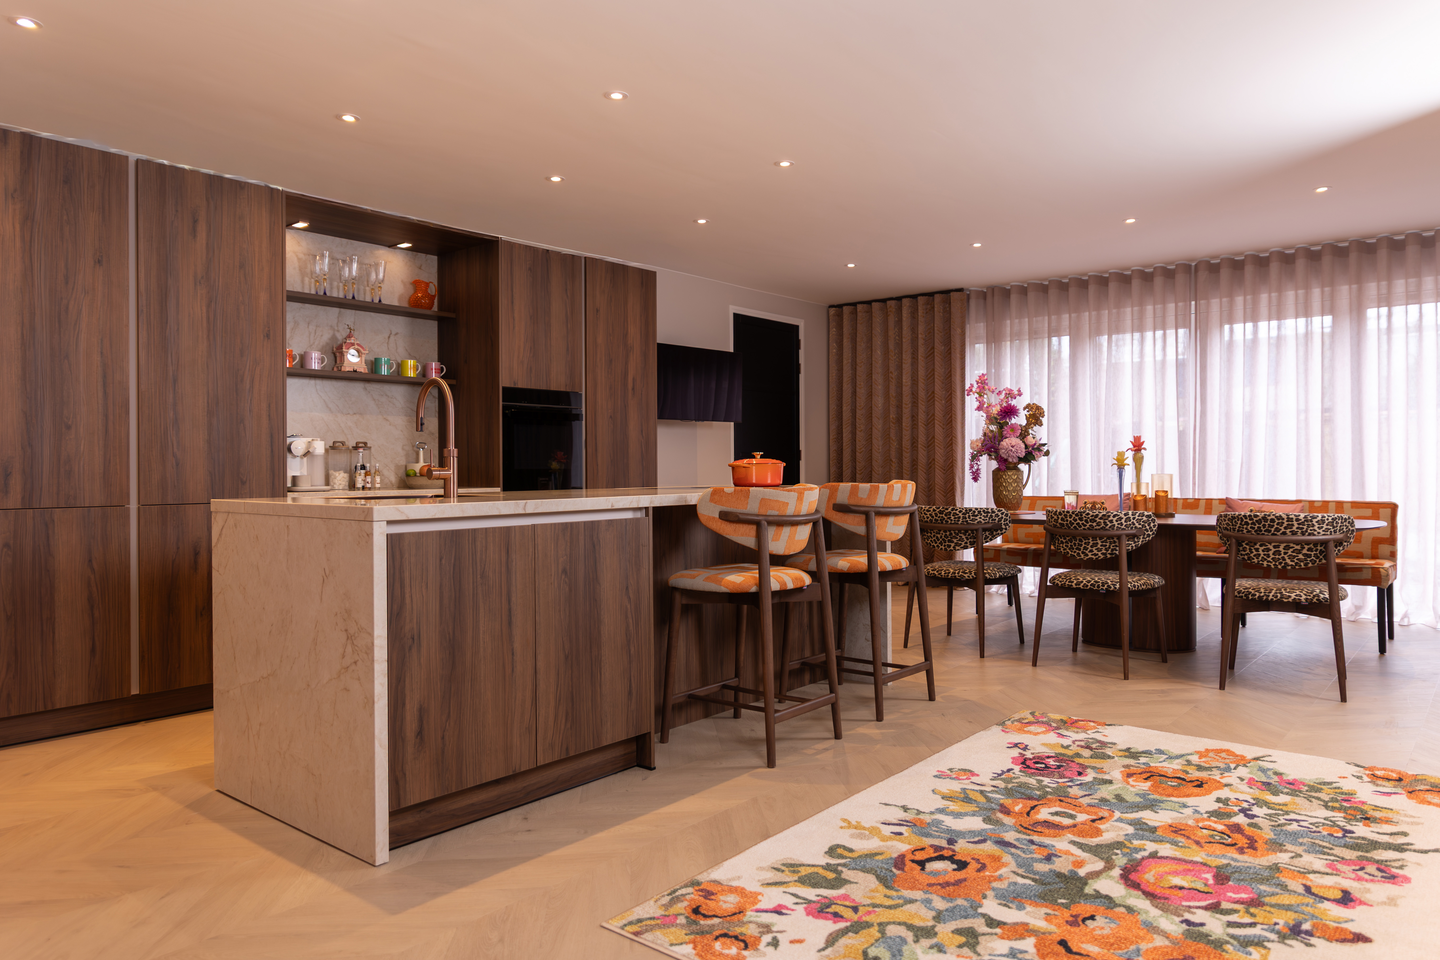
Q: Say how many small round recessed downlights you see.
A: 10